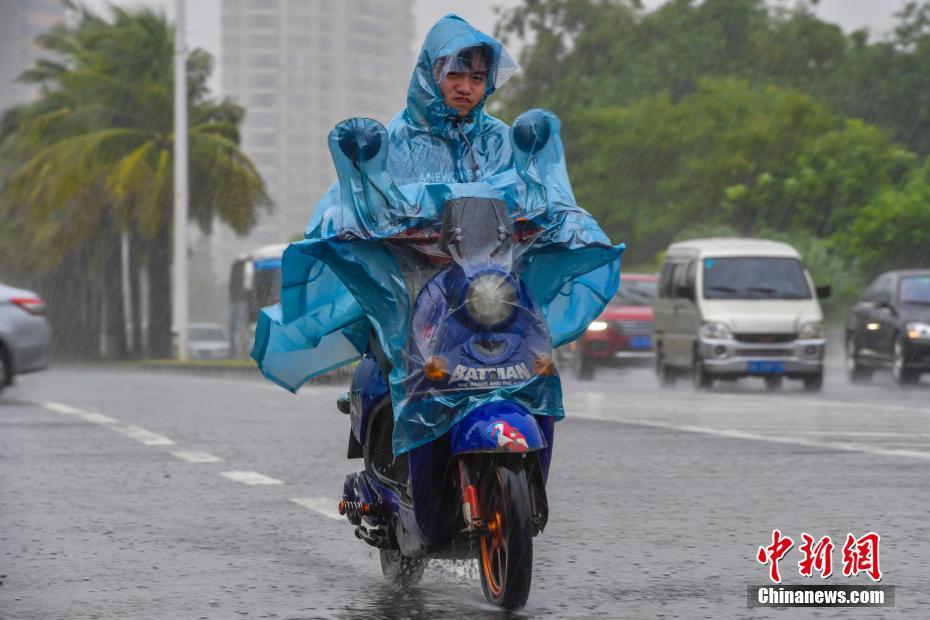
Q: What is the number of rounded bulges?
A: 2